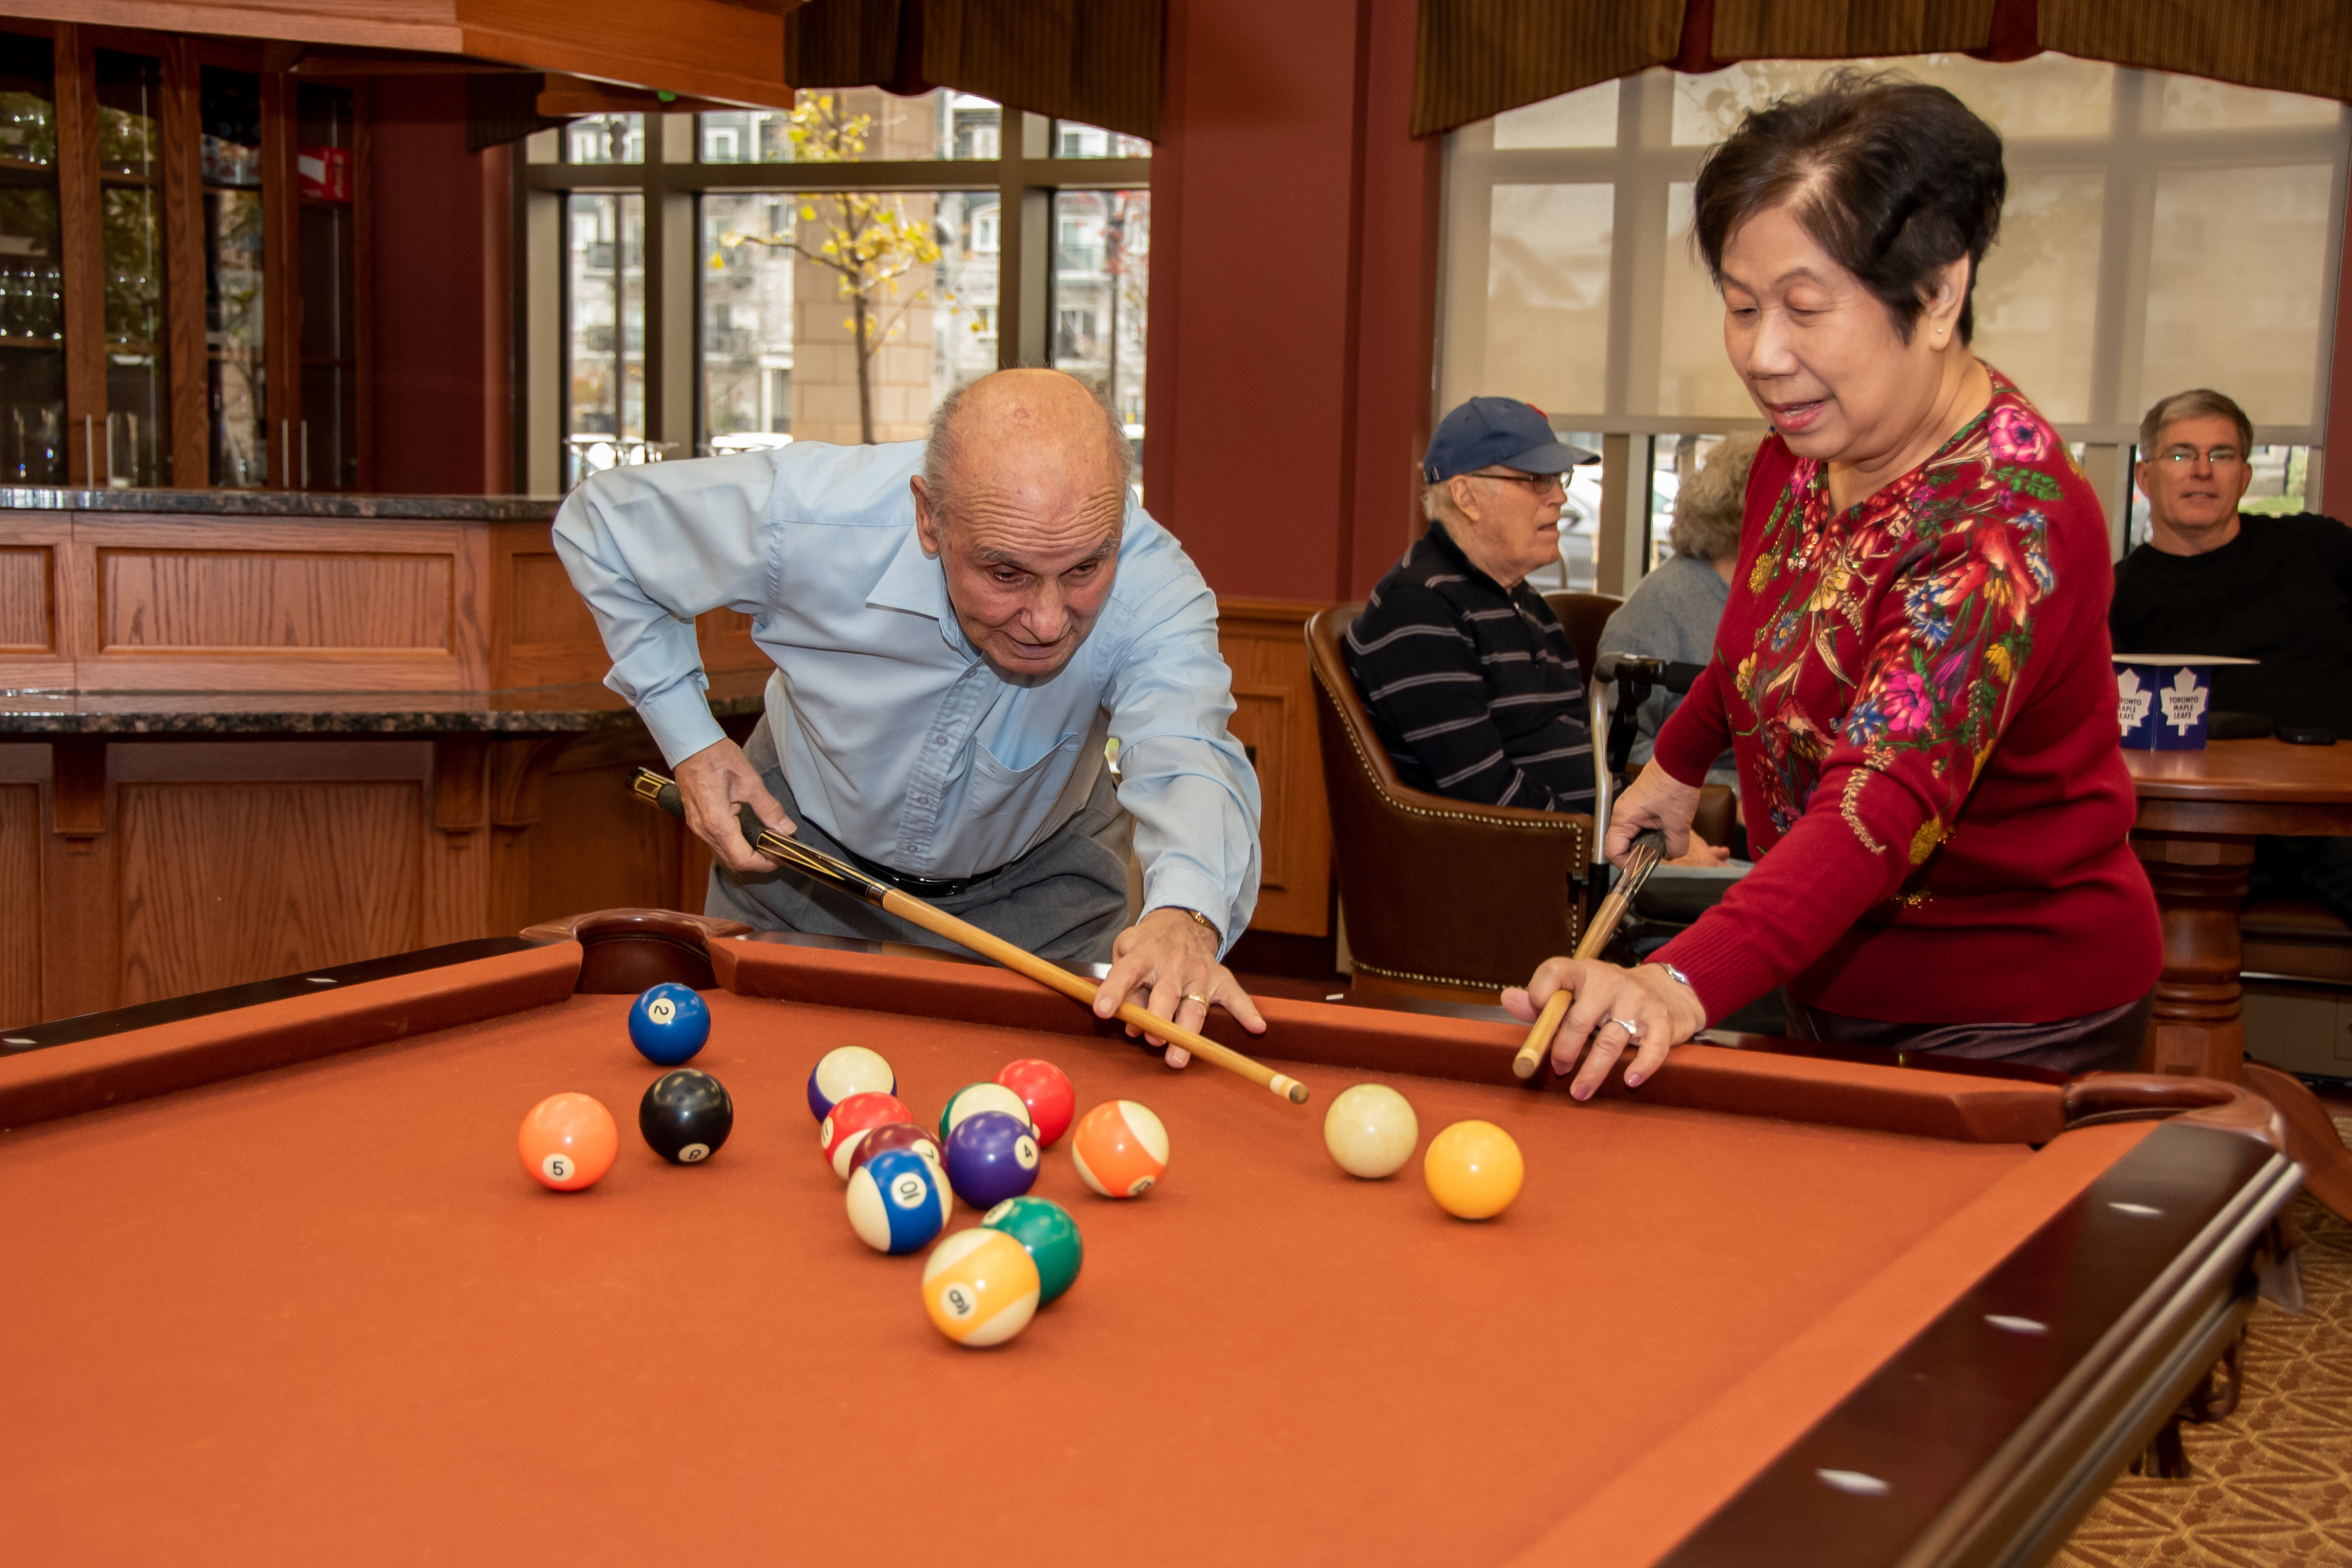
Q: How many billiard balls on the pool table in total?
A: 15